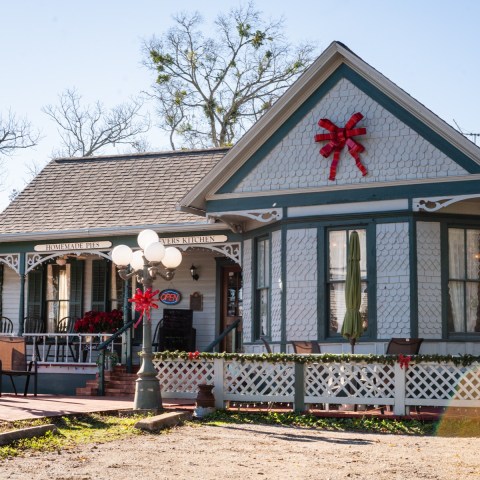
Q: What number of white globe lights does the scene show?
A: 5